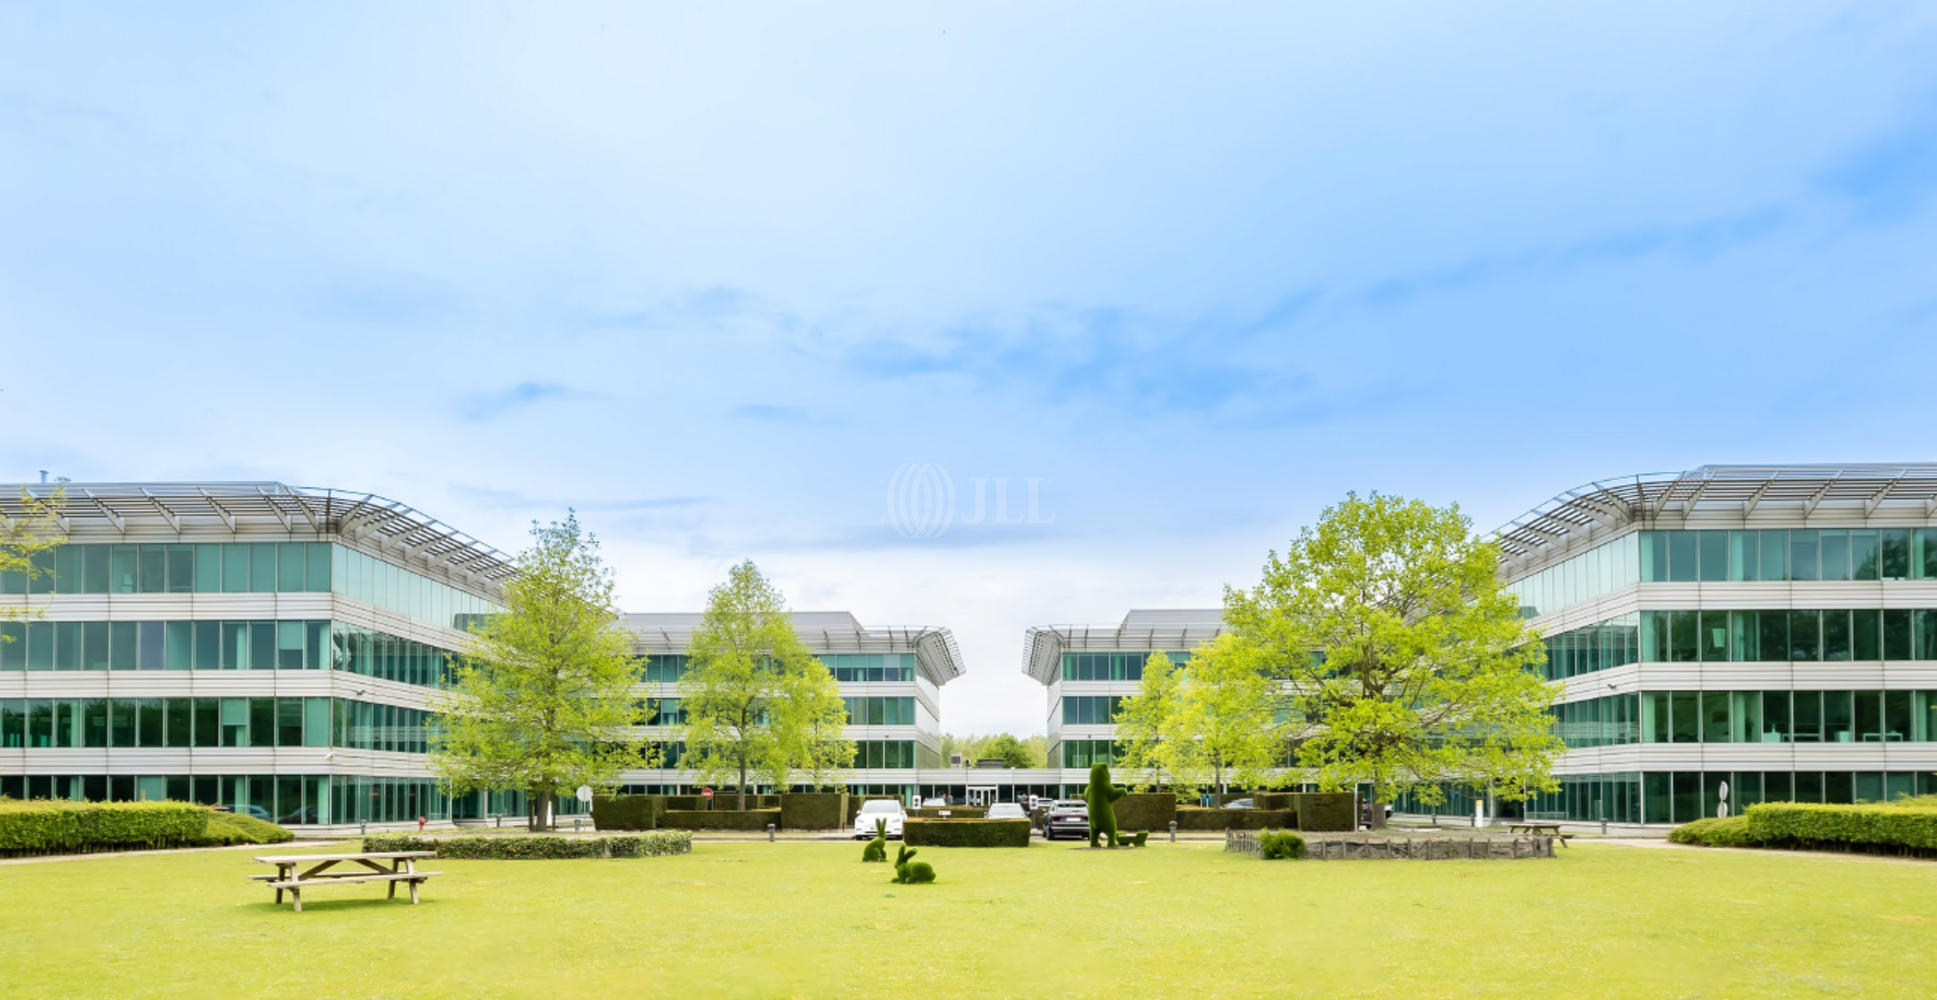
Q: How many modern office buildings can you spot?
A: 4